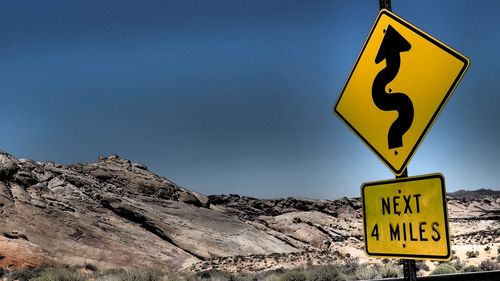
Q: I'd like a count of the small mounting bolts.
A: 5